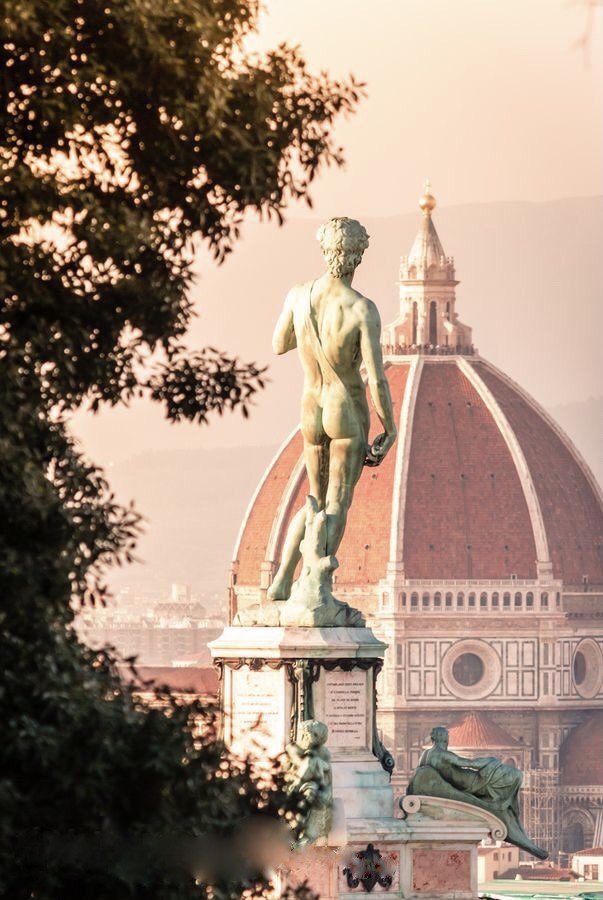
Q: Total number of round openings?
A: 2